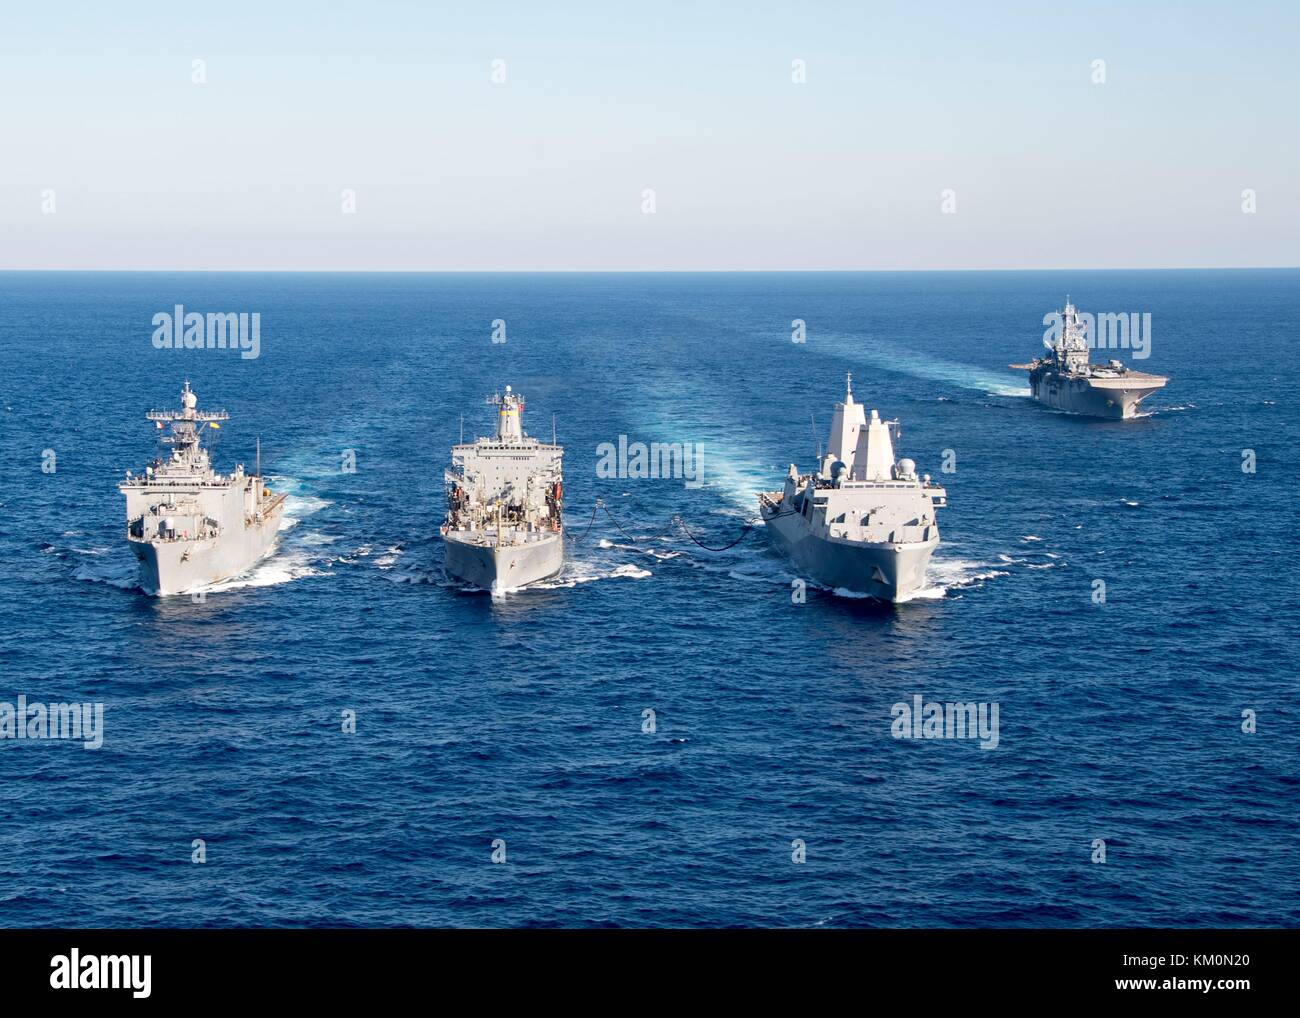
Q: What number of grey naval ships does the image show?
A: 4